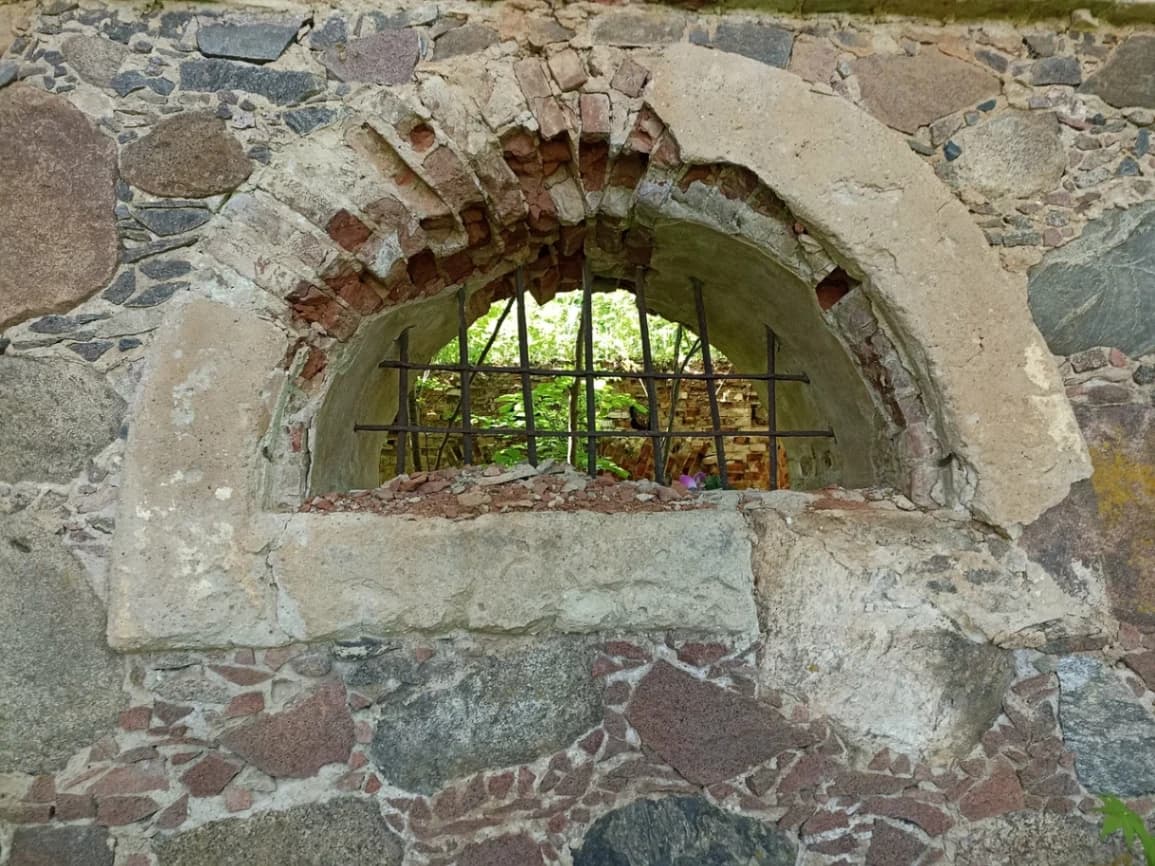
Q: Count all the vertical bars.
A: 7